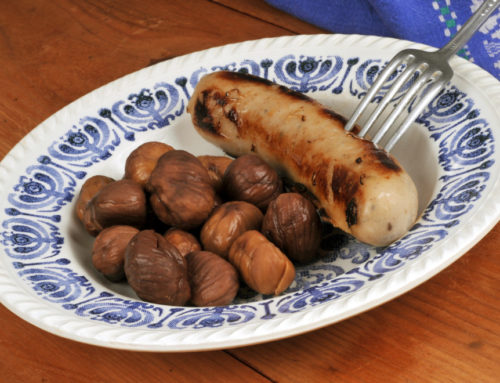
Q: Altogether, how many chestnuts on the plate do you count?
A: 13